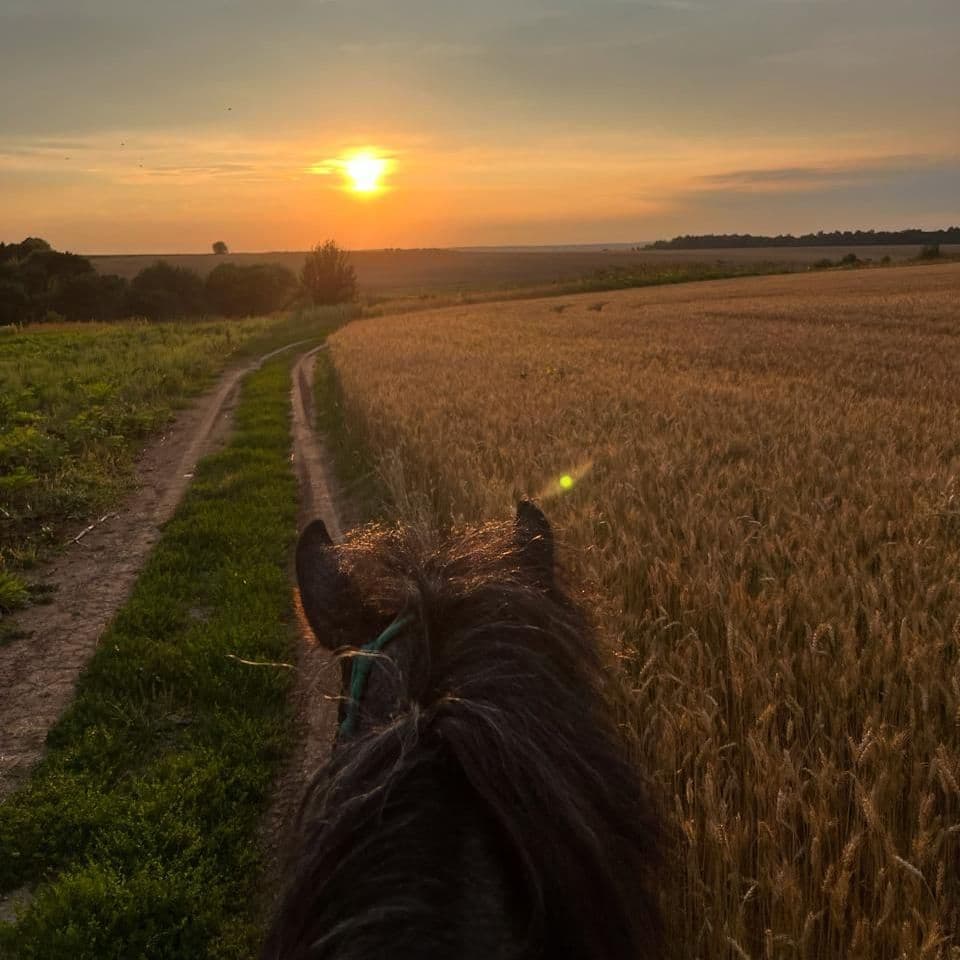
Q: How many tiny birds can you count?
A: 4